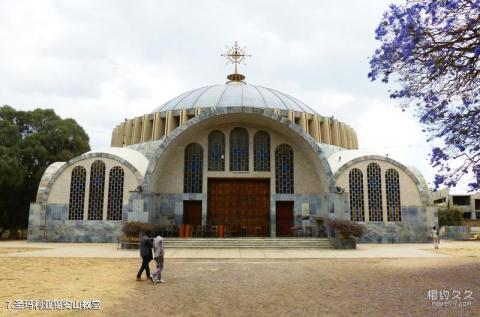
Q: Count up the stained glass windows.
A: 11